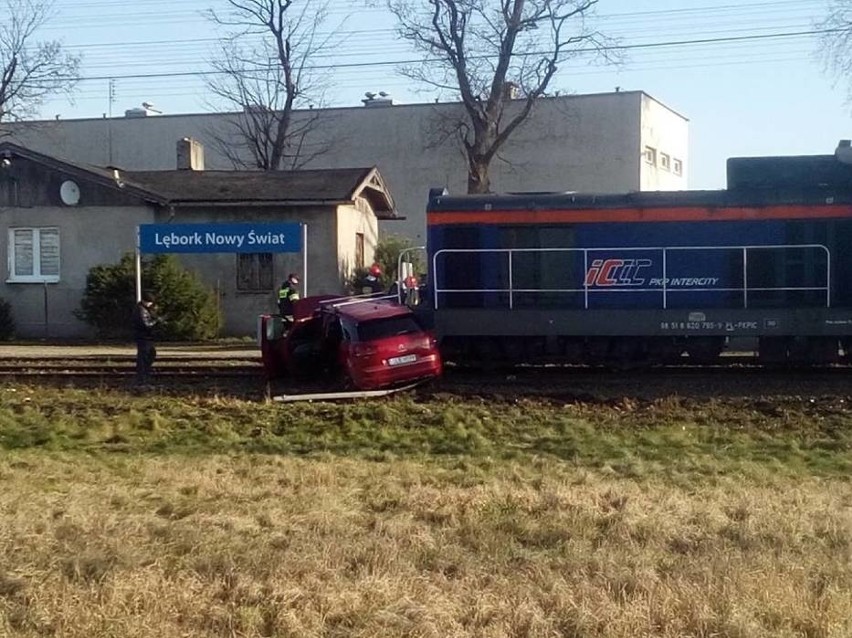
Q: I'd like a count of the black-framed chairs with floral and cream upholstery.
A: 0